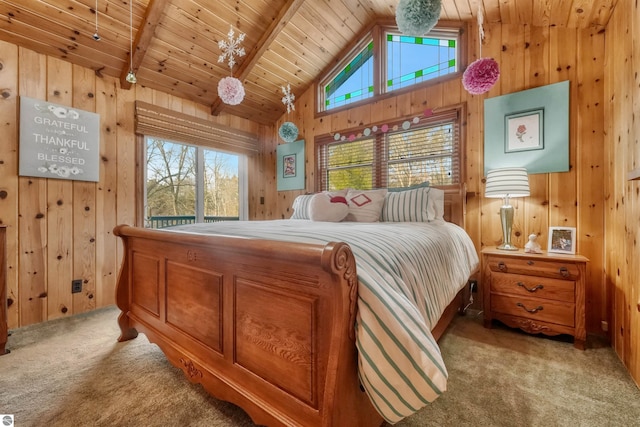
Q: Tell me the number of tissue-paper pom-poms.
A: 4